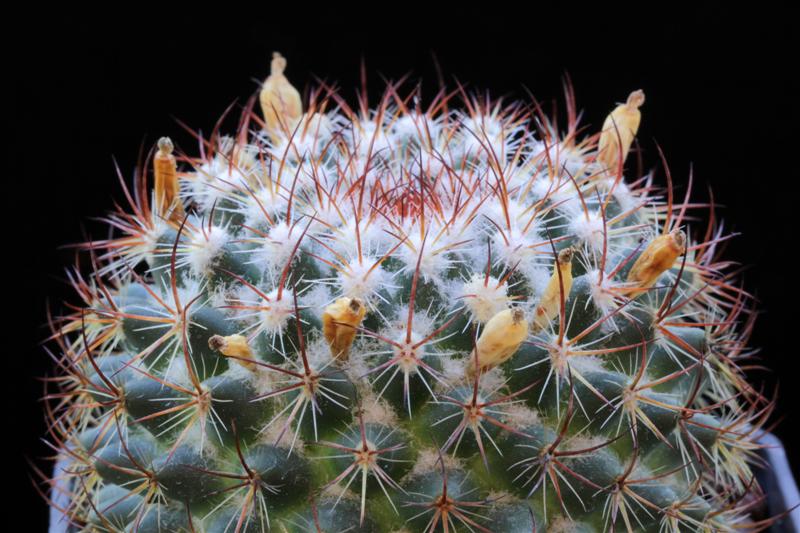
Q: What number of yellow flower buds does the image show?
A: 8